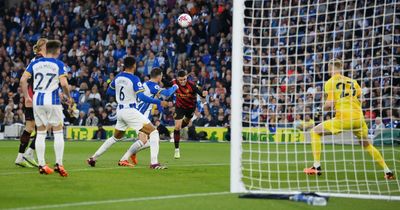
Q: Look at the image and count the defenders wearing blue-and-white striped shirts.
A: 3